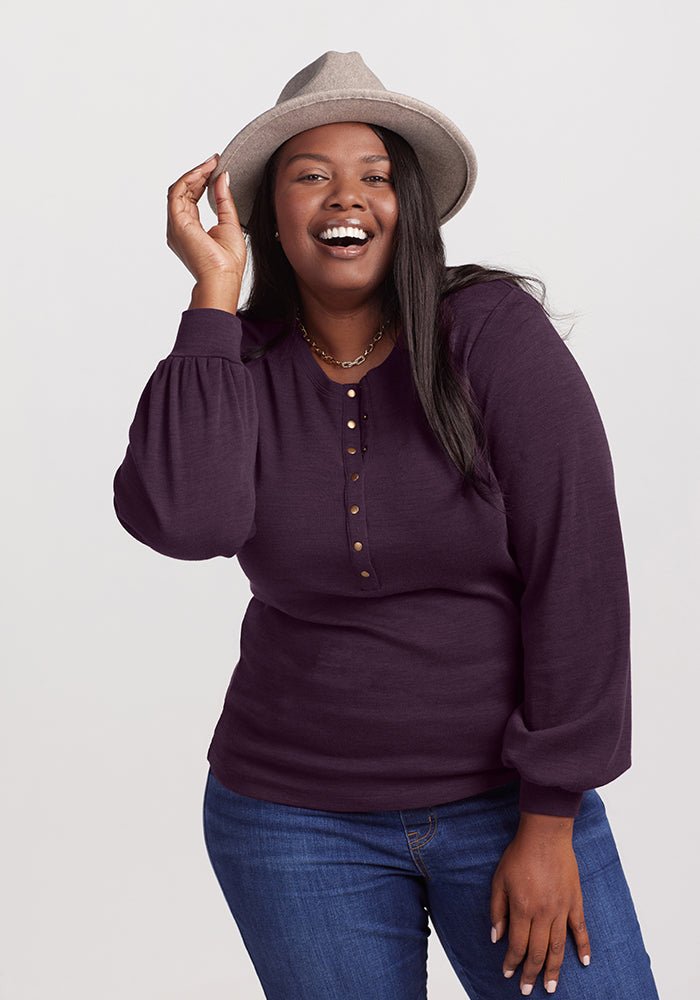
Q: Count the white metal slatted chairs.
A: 0